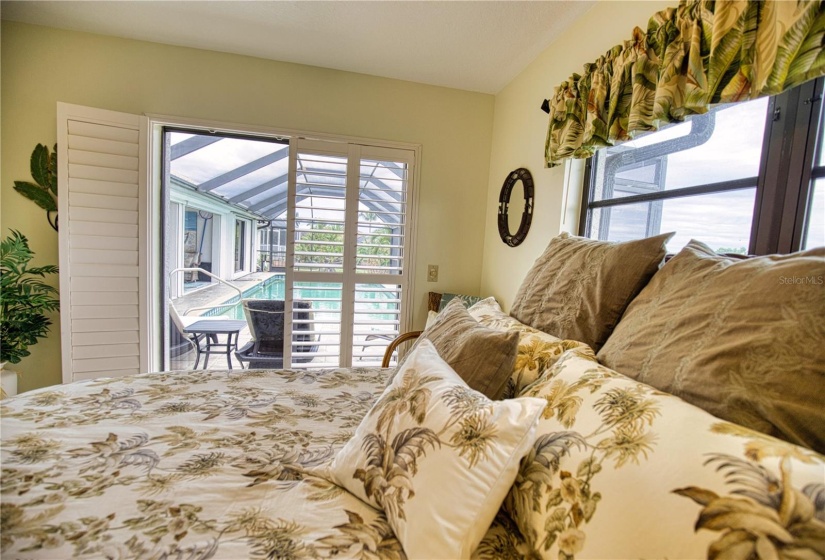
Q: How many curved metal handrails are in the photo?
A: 1